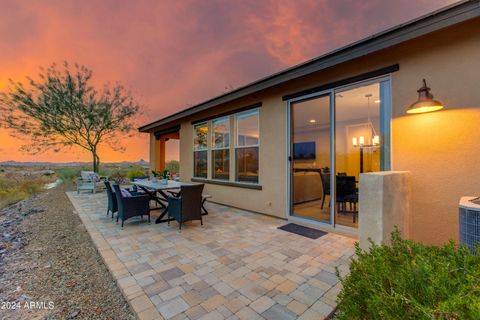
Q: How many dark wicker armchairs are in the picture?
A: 4